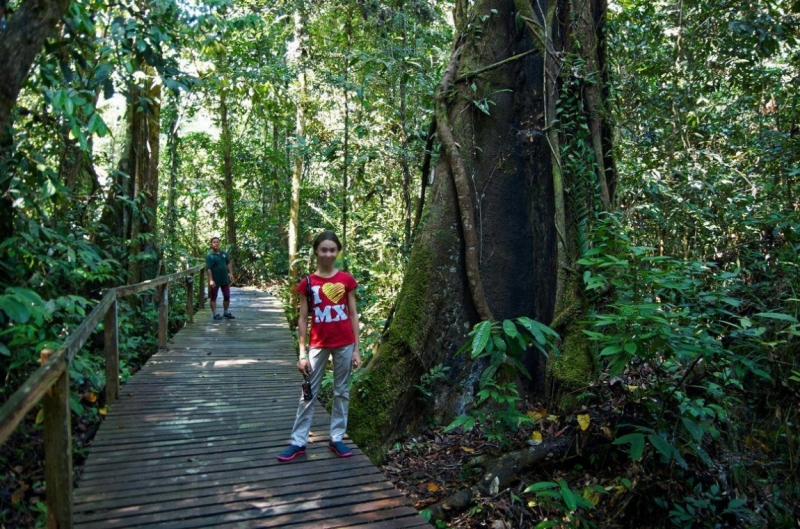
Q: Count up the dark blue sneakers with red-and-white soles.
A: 2